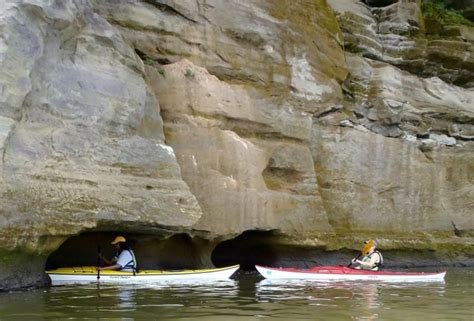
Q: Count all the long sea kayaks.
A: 2